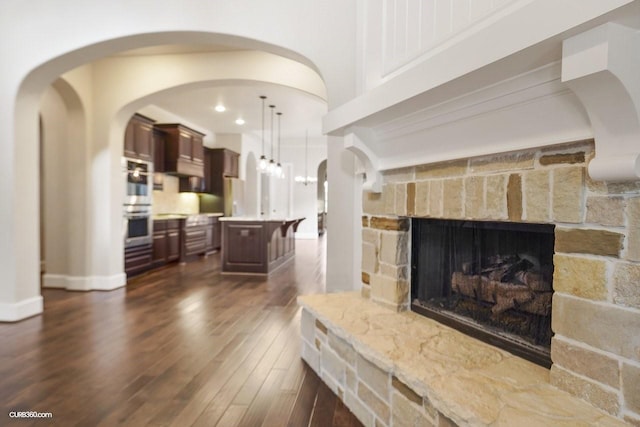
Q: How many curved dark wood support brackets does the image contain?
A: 3